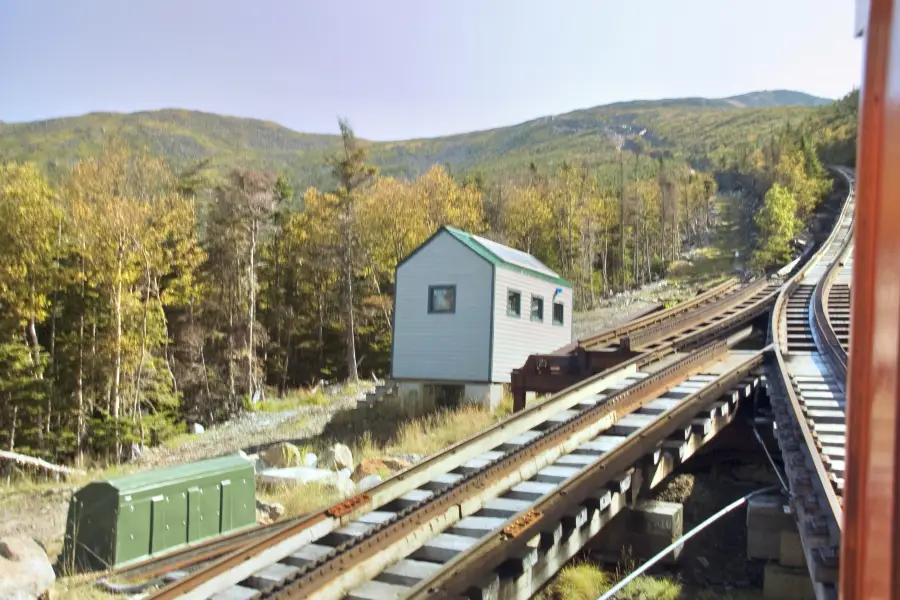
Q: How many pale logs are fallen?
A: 1